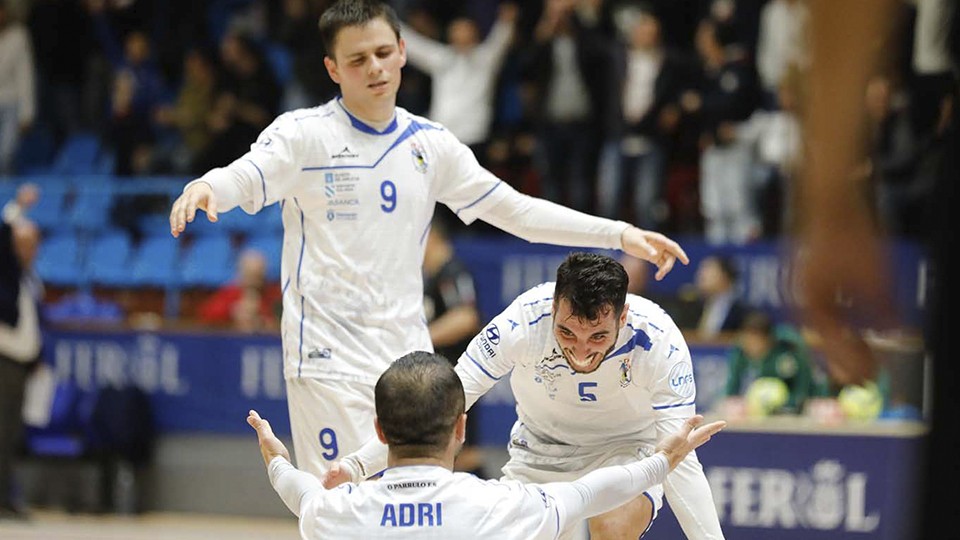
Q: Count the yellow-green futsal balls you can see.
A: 2